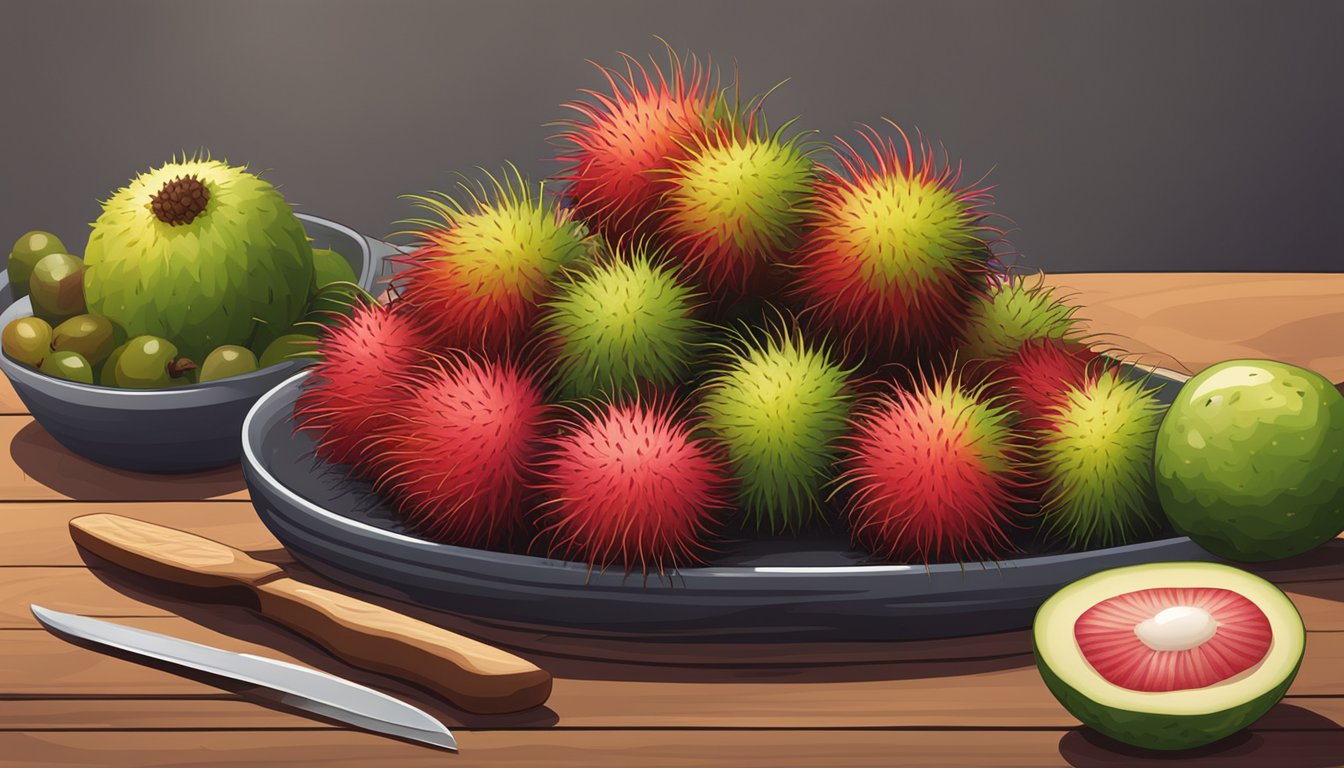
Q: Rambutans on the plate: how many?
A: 13